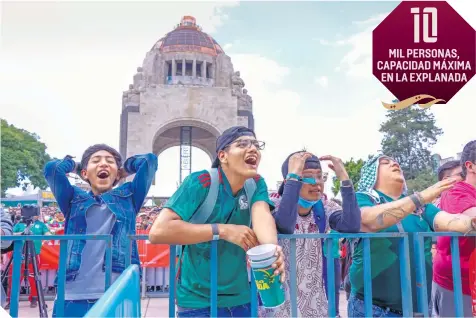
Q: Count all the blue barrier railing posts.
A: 13